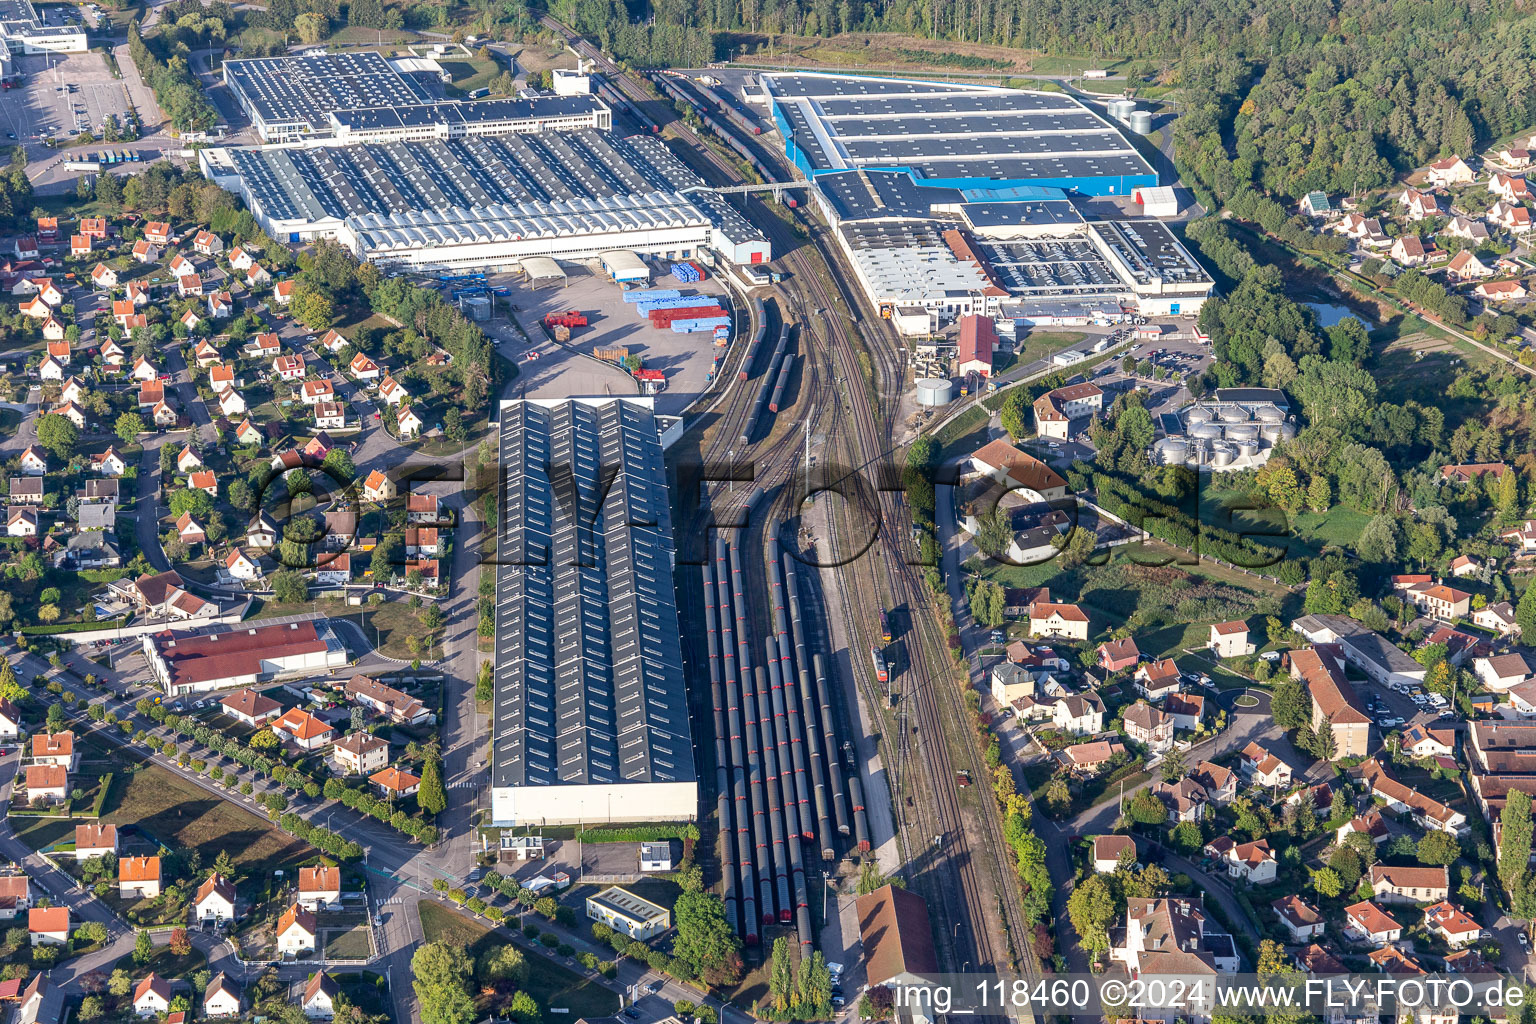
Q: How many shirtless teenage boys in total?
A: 0